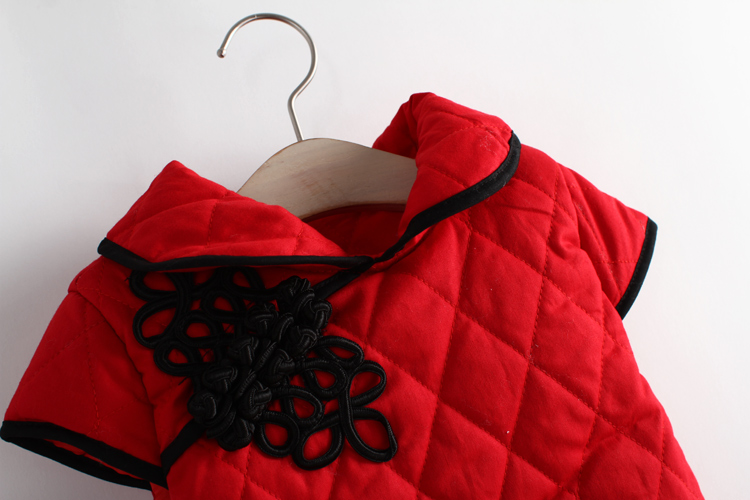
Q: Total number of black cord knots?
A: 10